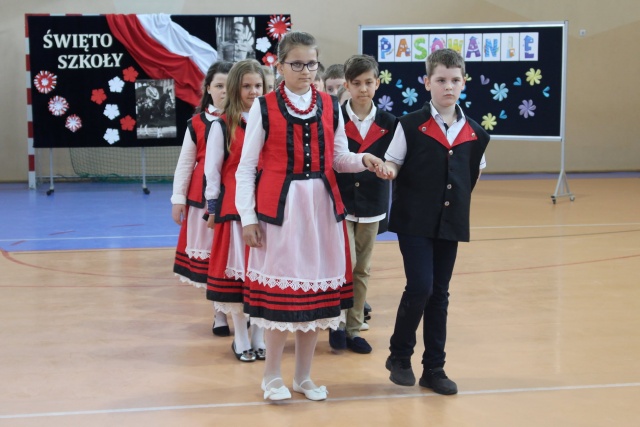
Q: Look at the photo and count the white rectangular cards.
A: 9